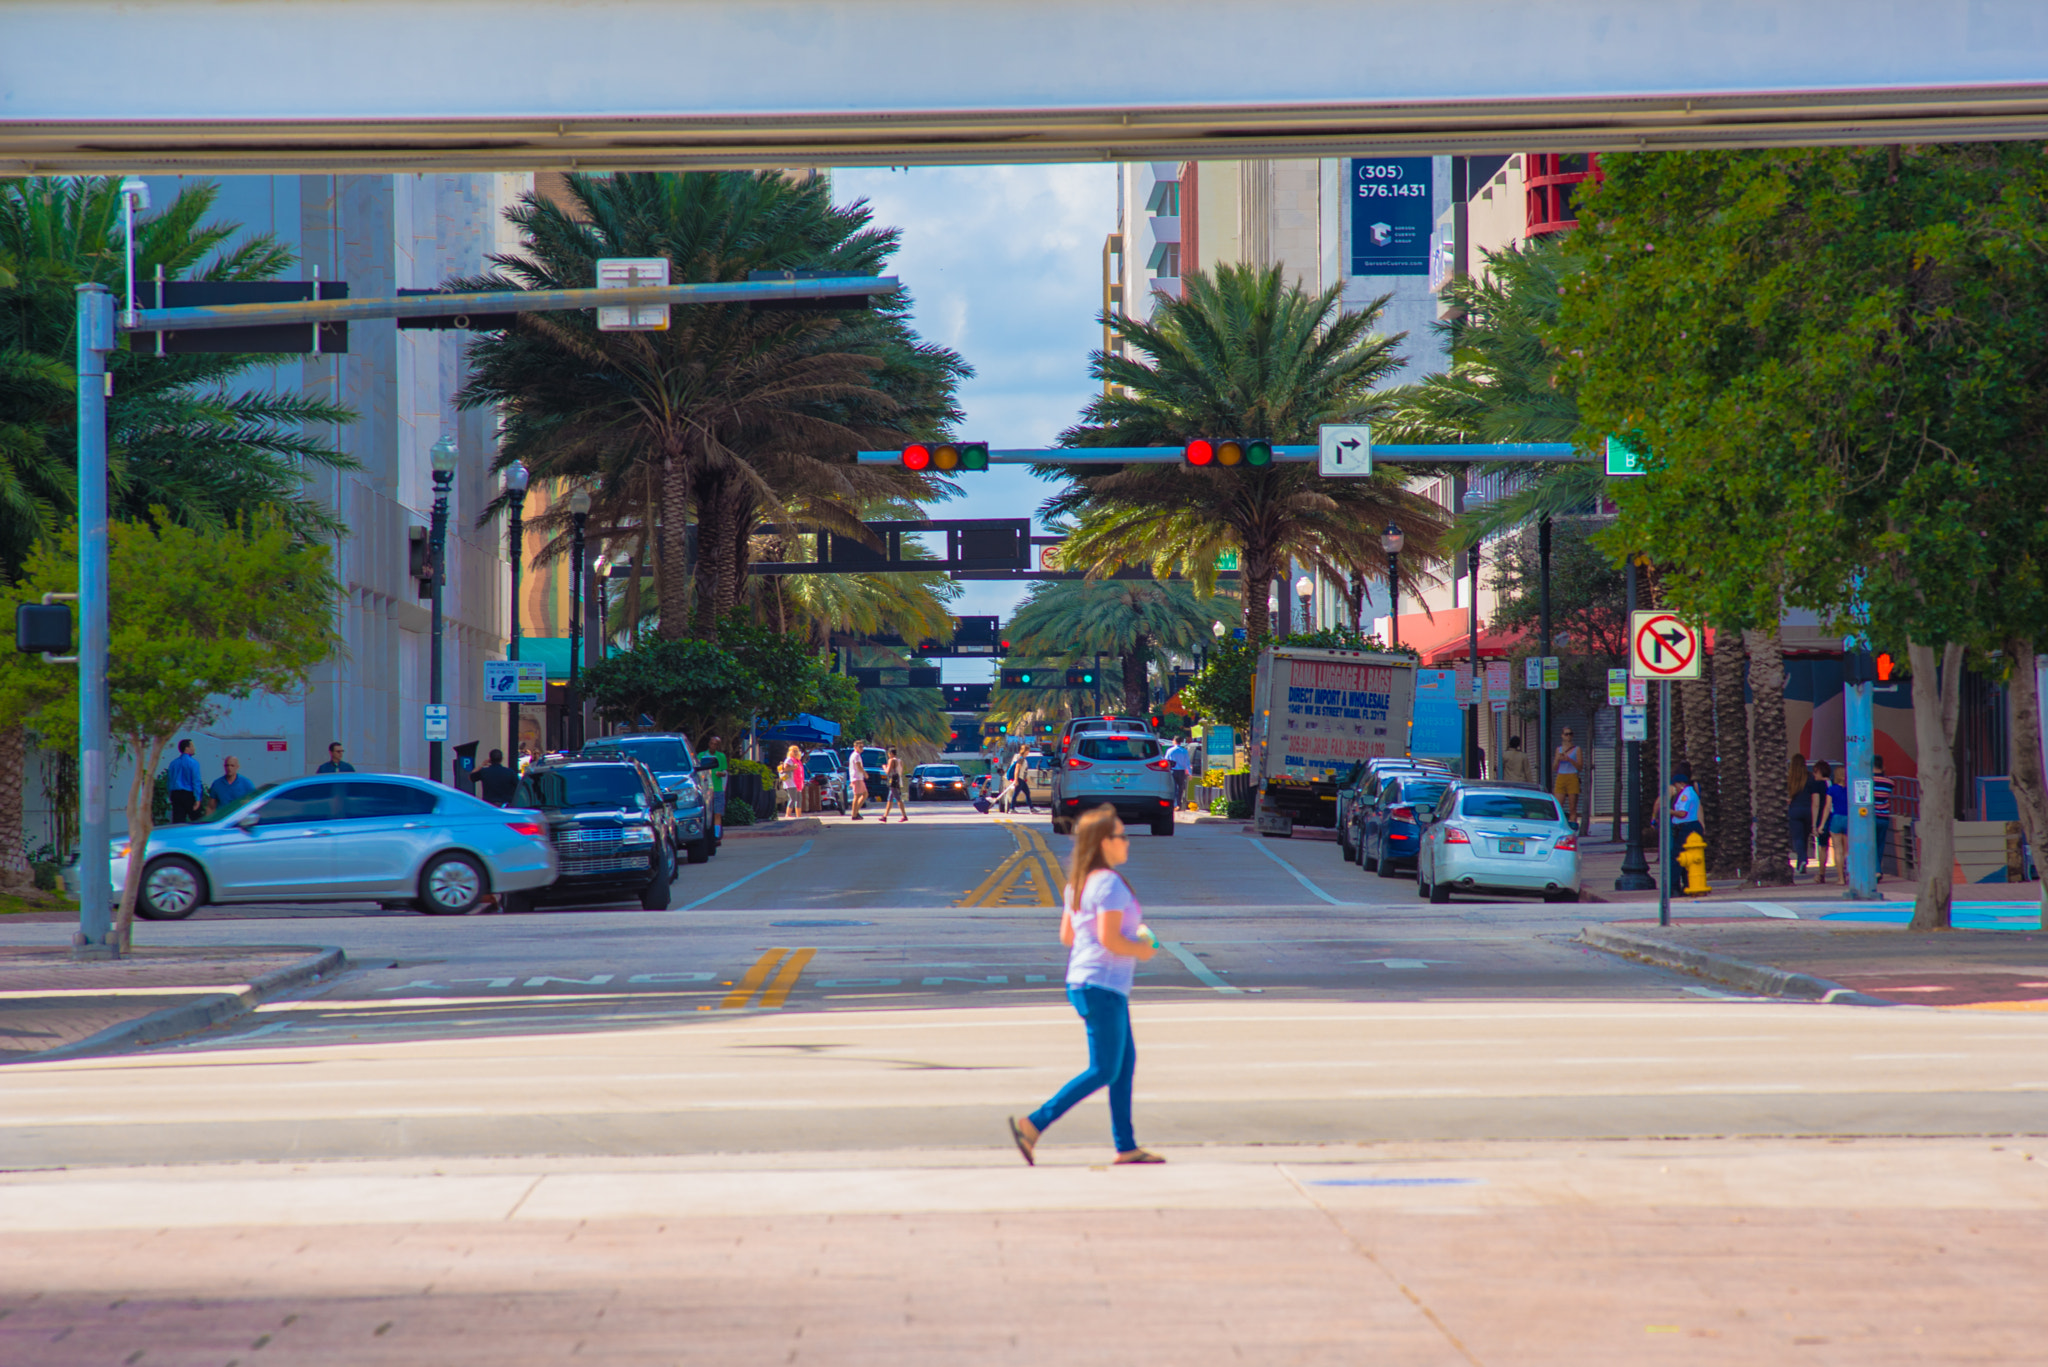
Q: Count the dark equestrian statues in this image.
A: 0